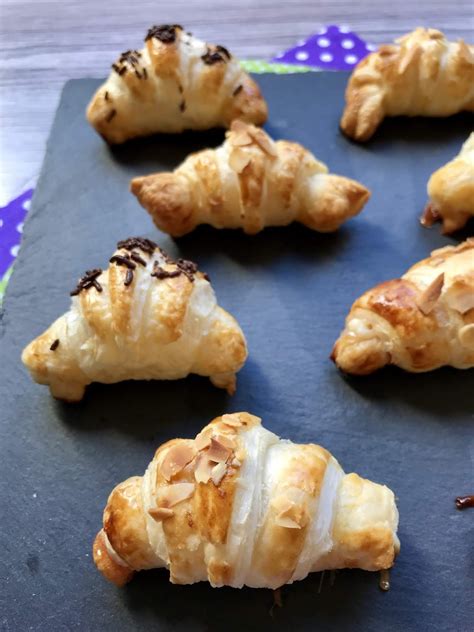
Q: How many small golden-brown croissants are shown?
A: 7